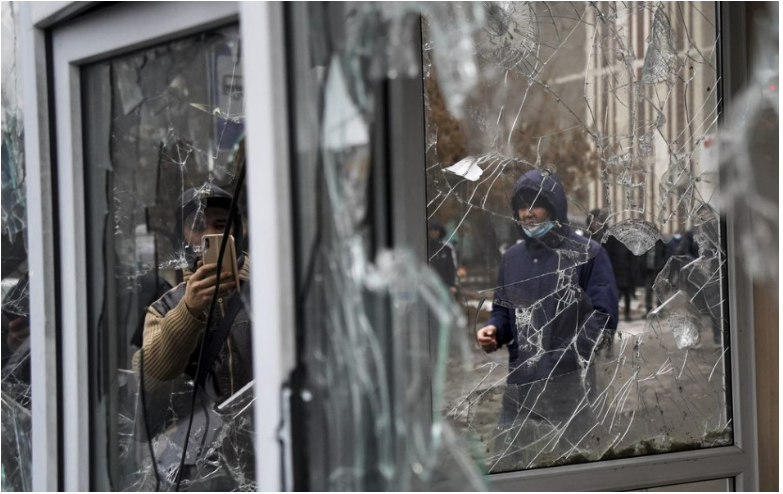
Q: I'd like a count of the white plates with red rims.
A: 0